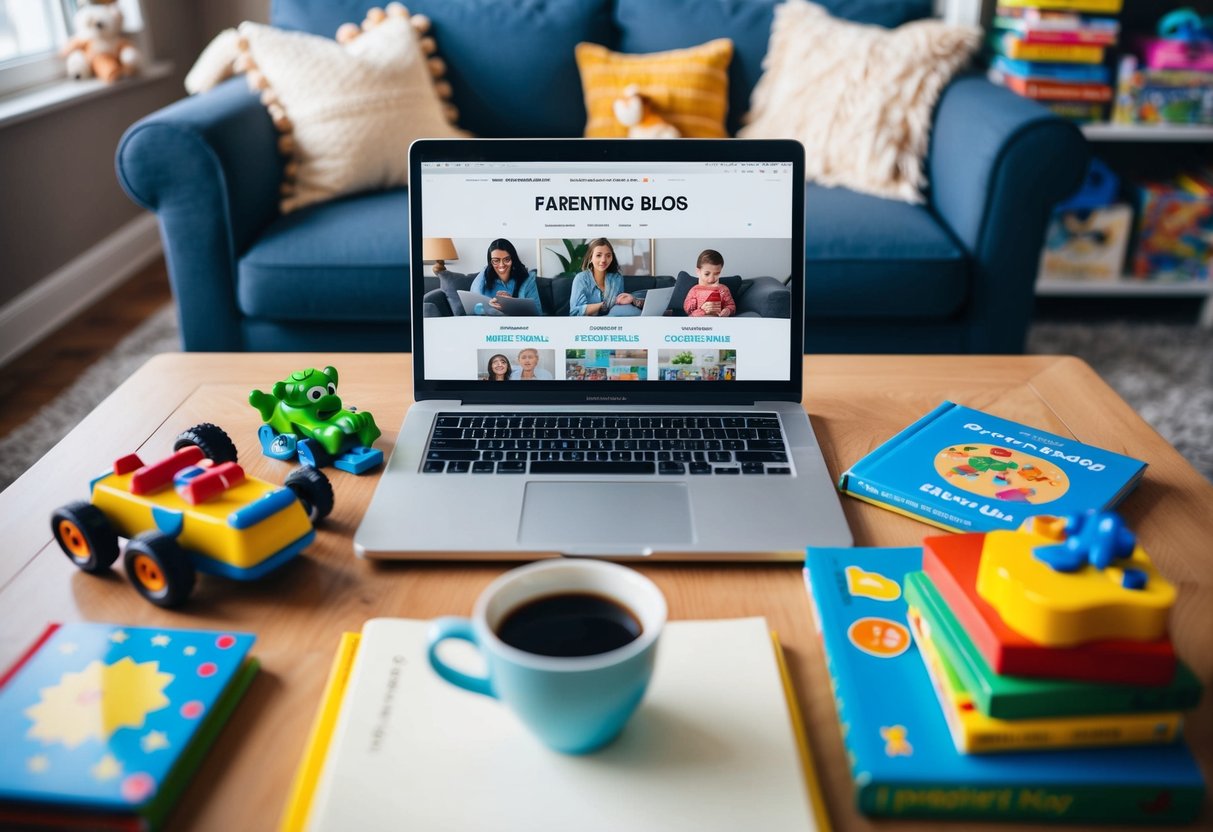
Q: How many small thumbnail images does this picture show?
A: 3